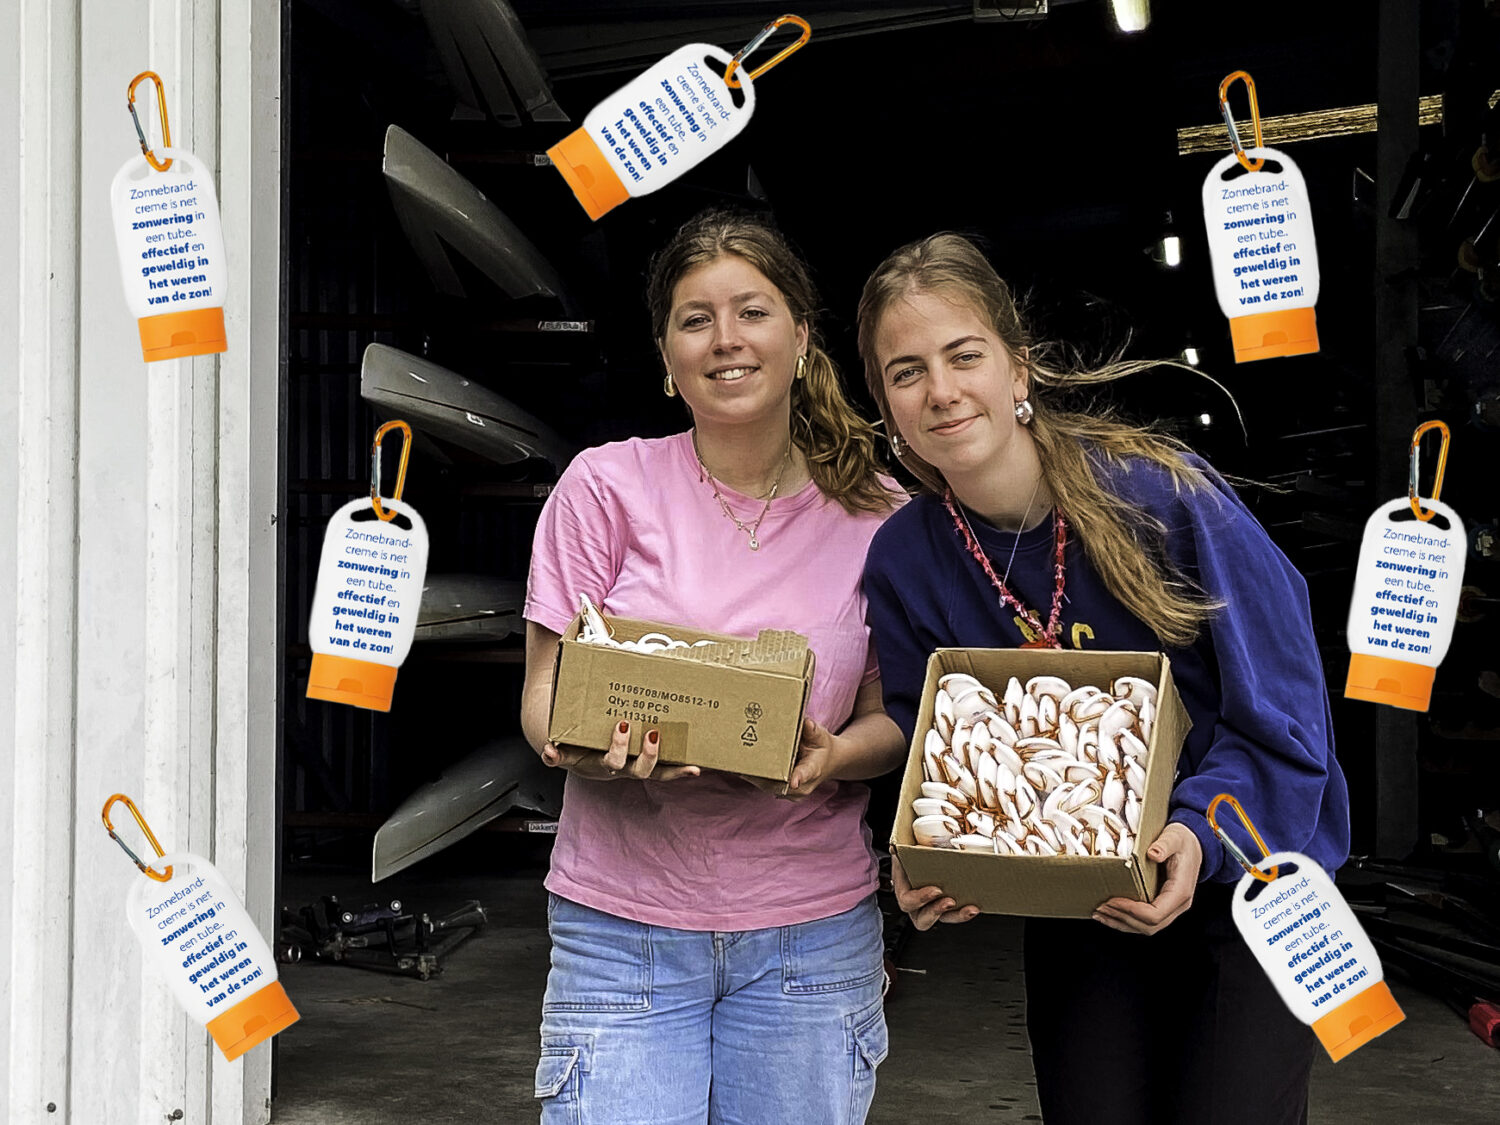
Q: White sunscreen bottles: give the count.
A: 7